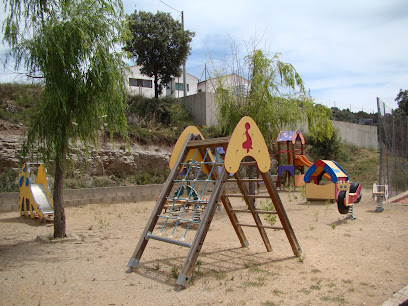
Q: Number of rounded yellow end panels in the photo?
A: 2